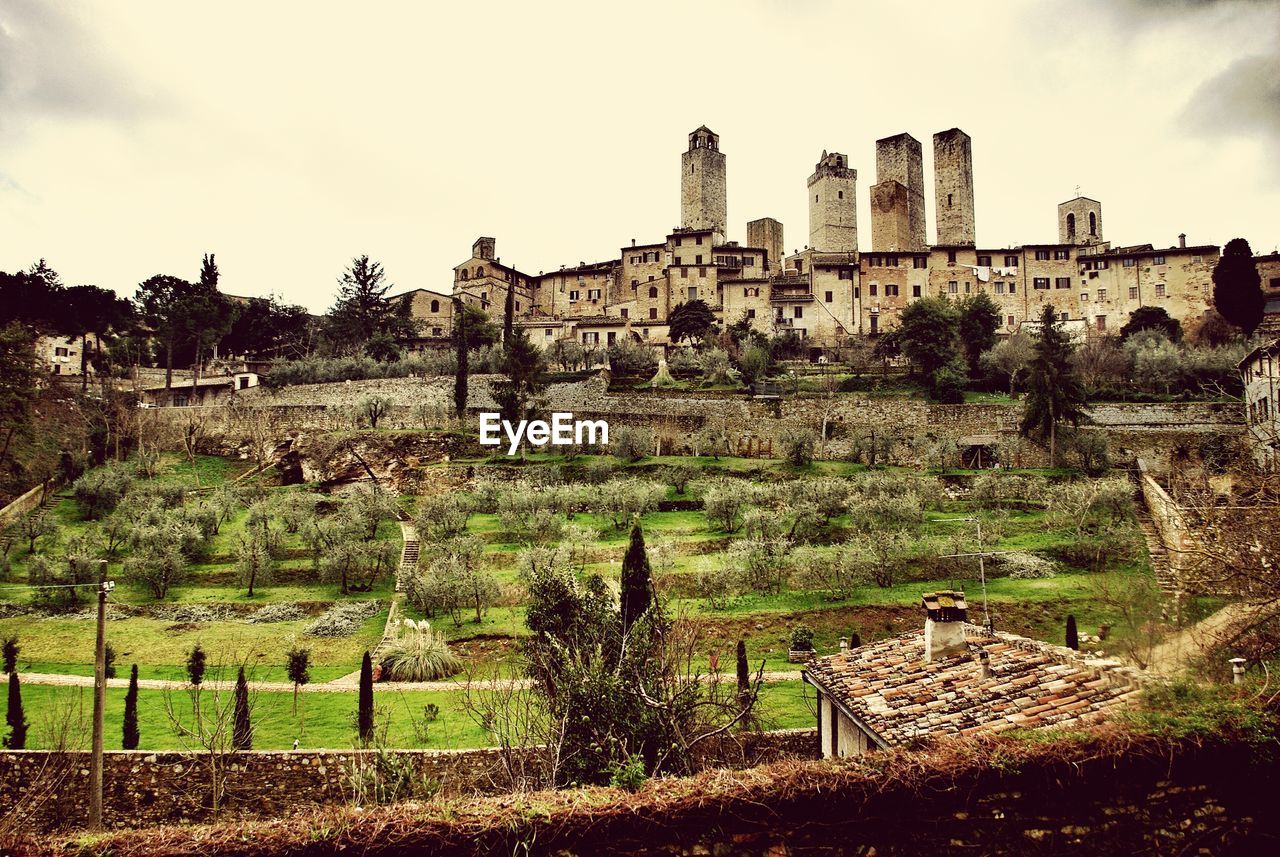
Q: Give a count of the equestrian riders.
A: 0